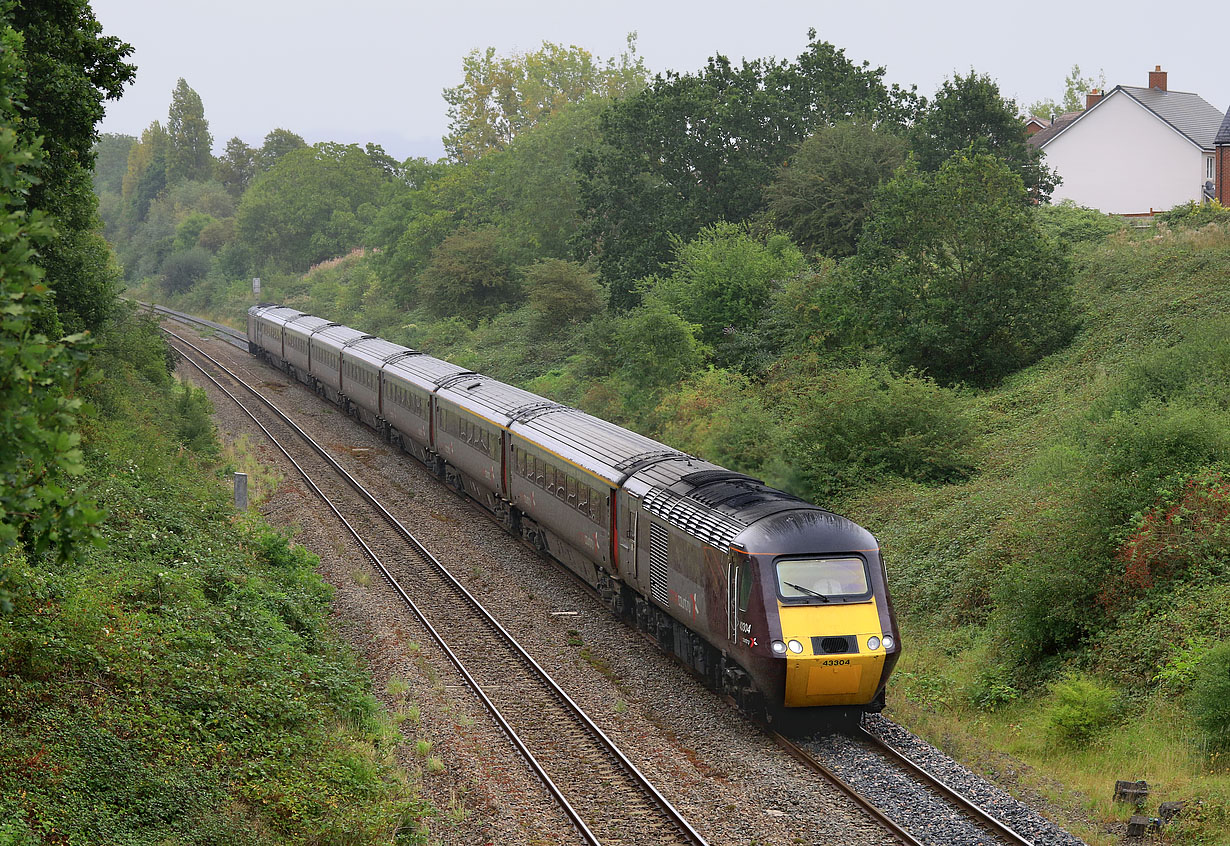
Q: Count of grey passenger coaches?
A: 7